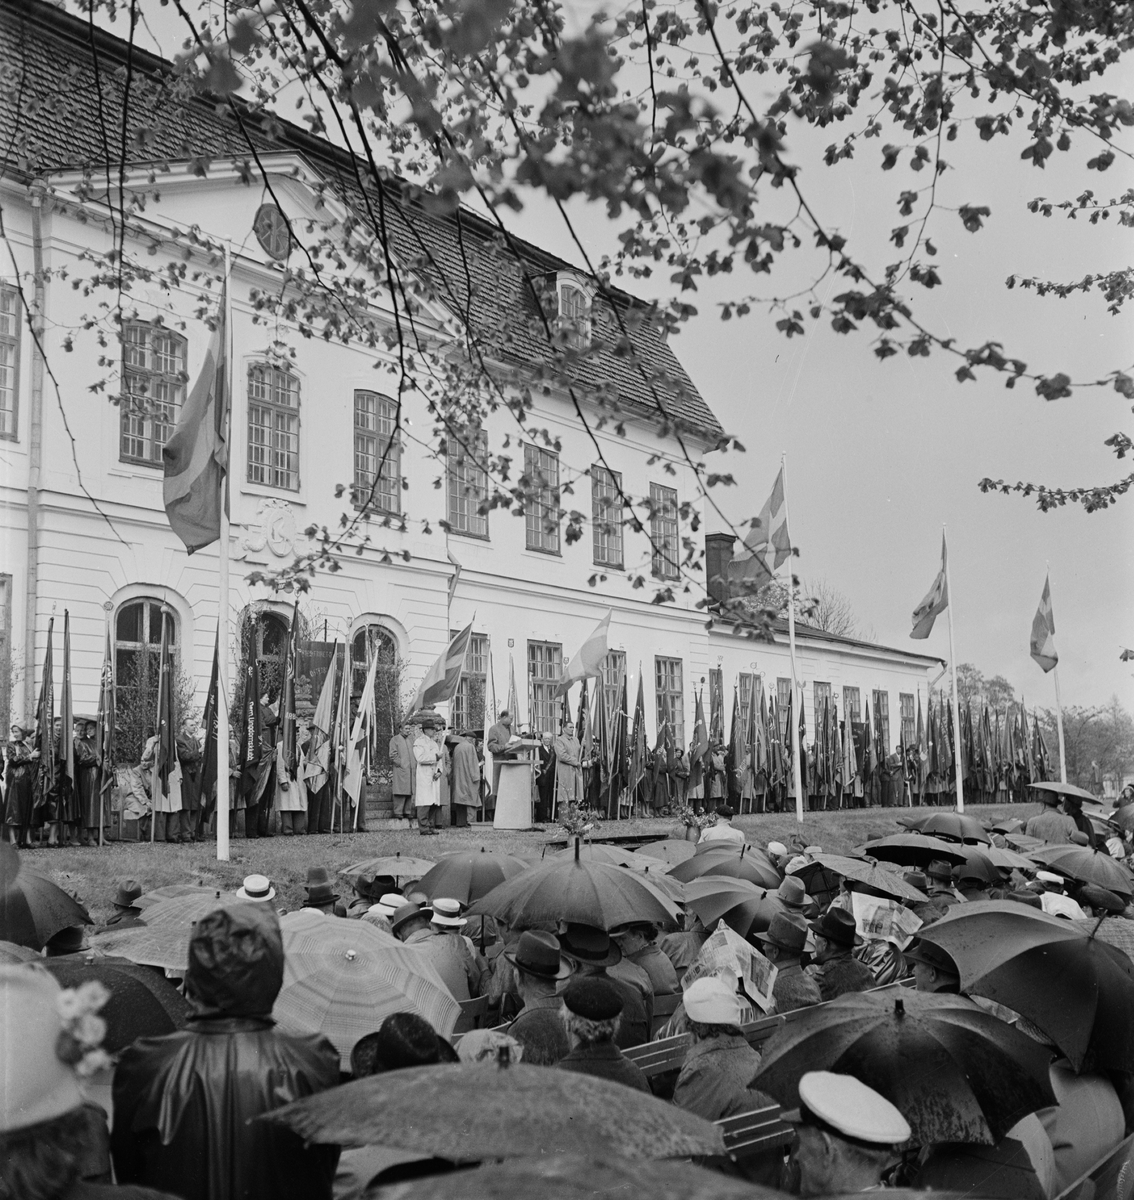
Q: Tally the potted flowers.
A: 2